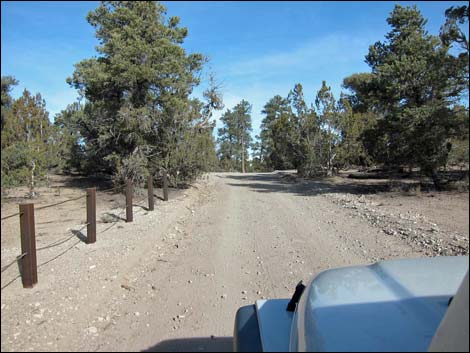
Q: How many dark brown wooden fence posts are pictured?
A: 5